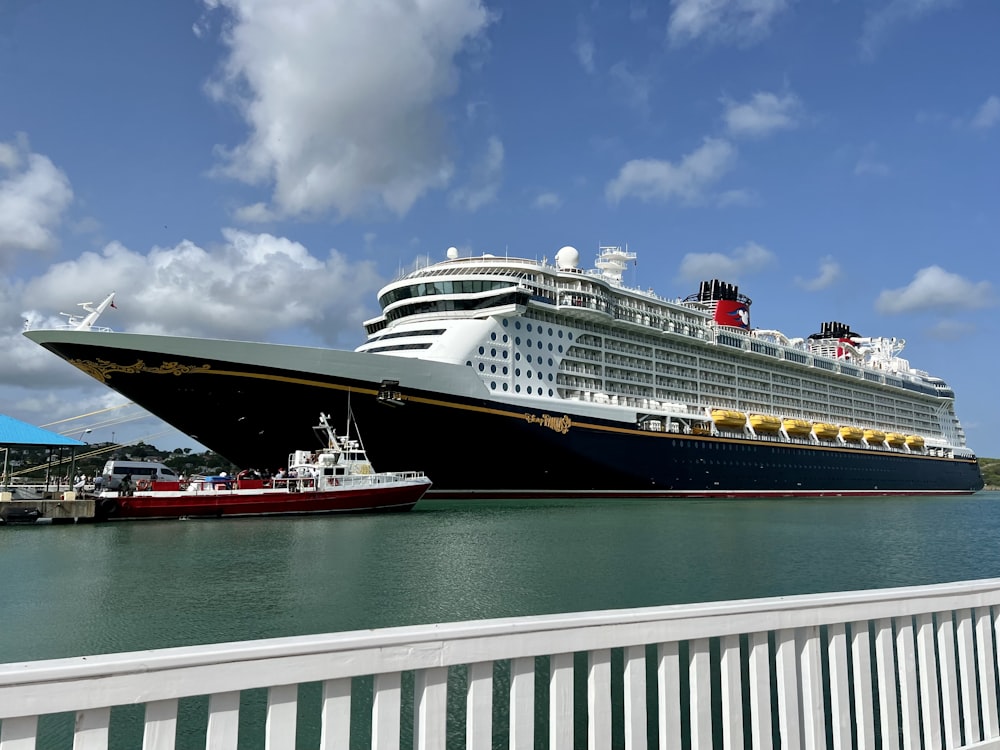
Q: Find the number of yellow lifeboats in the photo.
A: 8